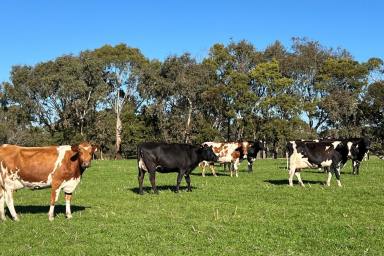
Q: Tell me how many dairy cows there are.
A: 6